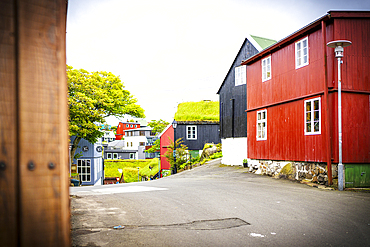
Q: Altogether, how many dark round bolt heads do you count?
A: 3